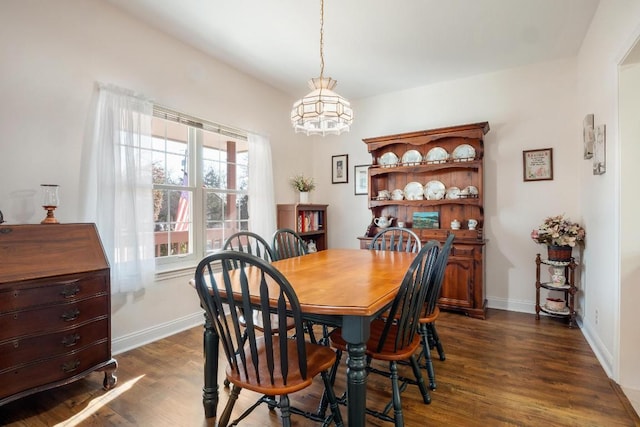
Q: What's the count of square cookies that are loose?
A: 0